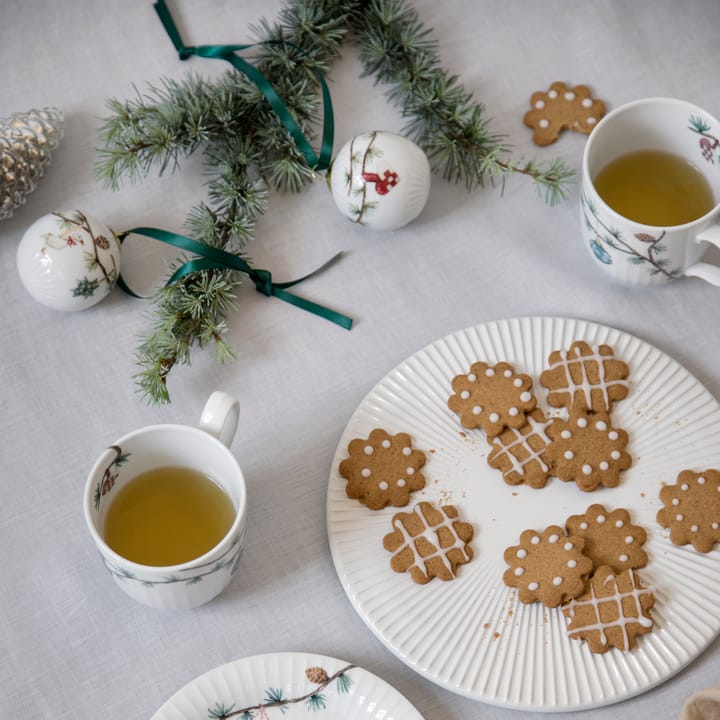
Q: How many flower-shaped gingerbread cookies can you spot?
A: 11